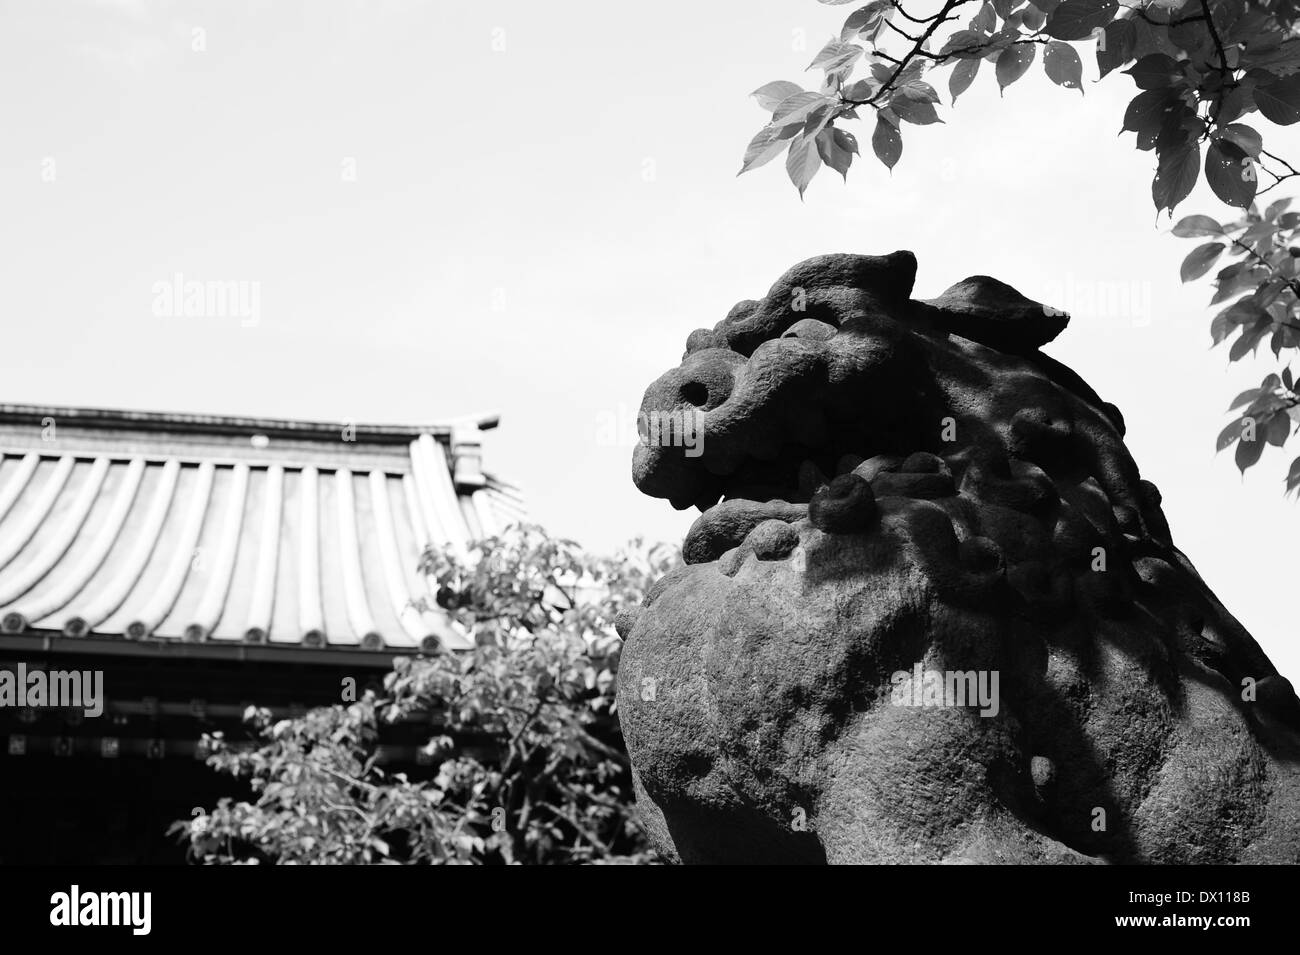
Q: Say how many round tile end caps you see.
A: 8